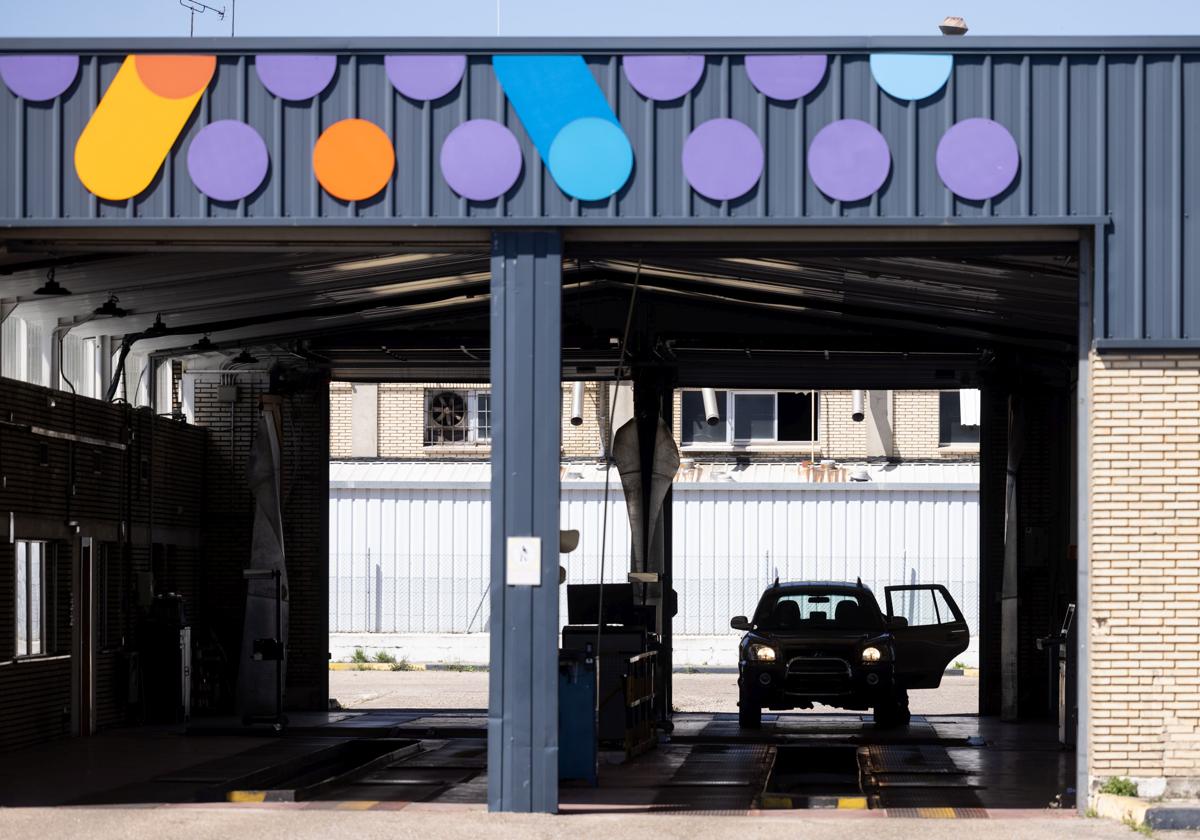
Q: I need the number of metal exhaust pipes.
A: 3